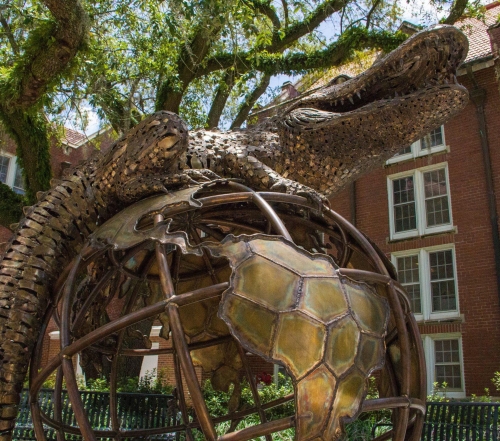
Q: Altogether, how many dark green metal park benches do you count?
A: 2